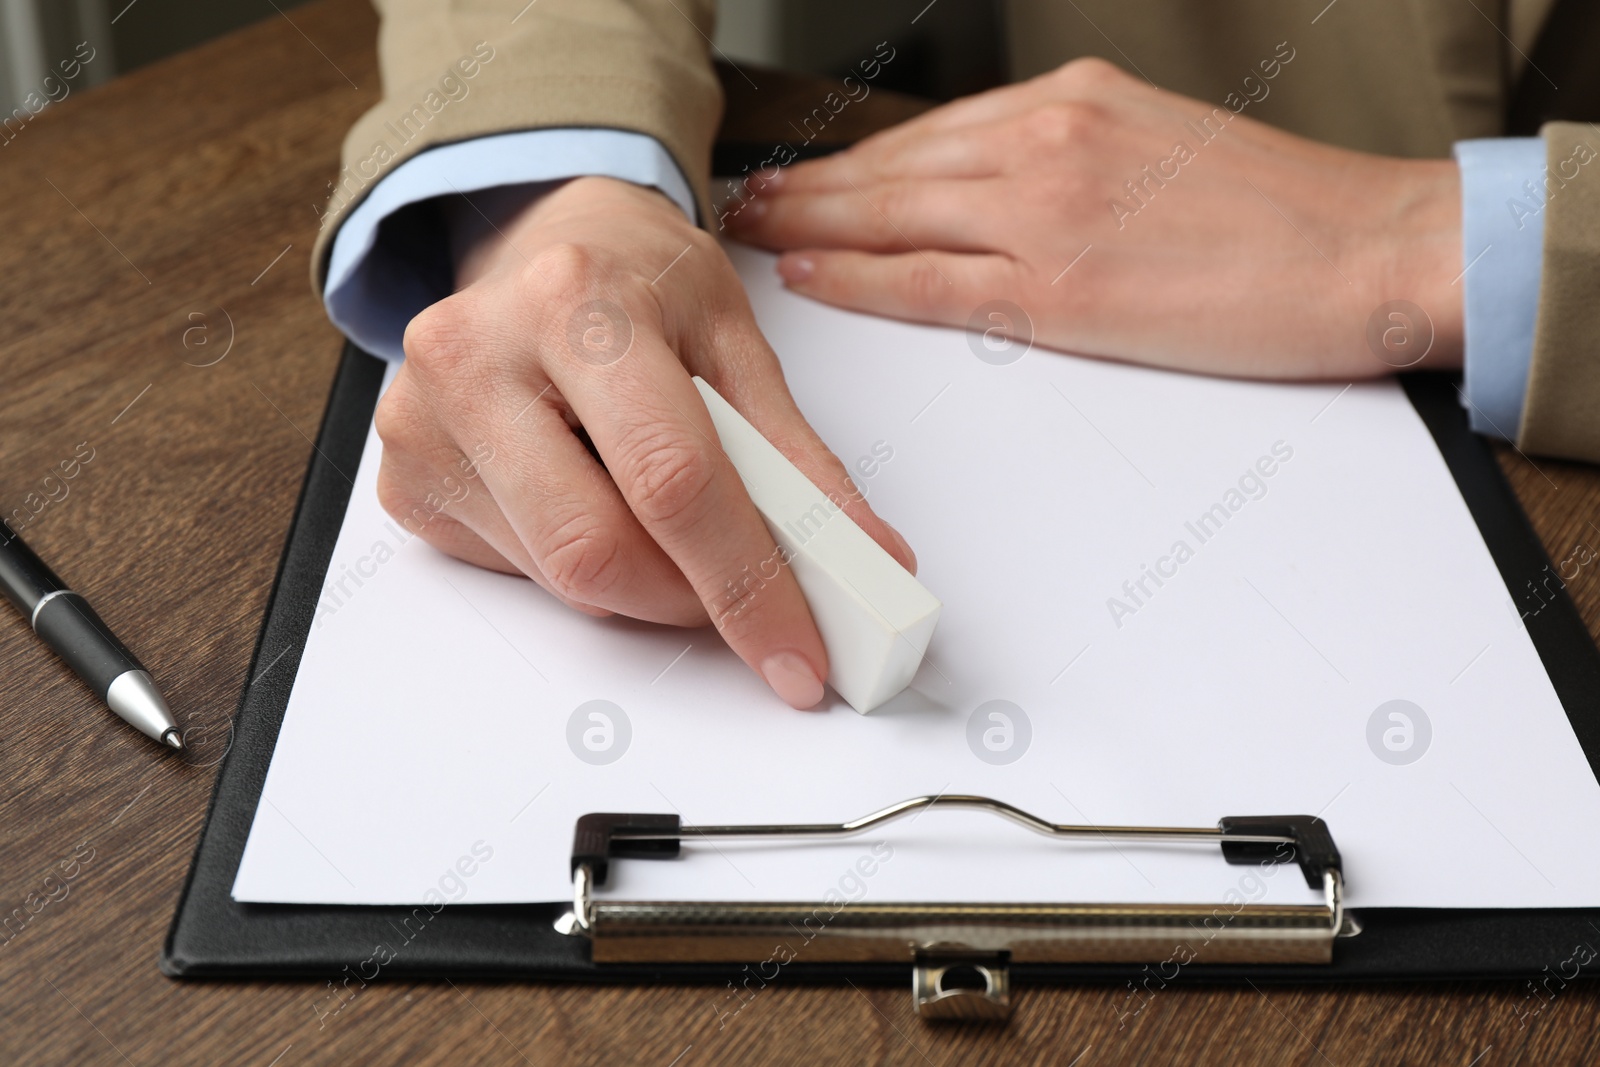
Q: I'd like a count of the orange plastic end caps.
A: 0